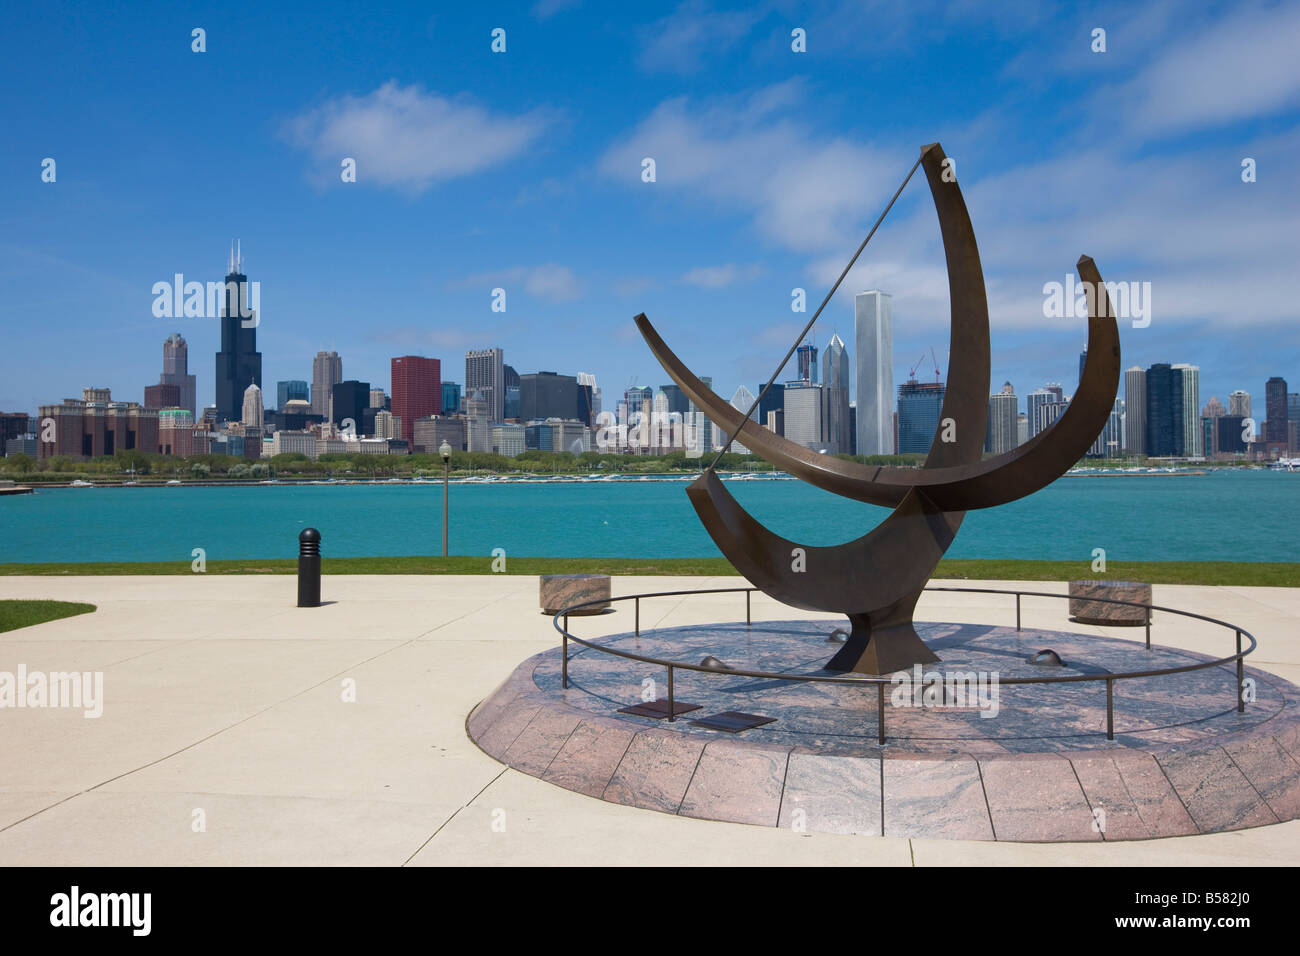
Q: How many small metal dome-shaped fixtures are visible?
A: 4